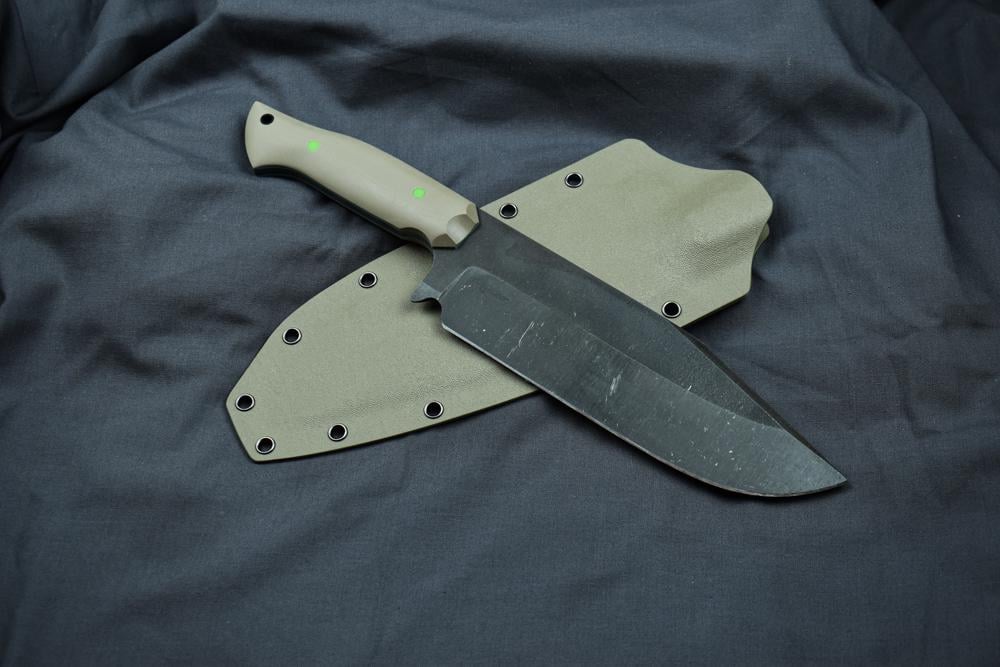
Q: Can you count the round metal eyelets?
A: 9